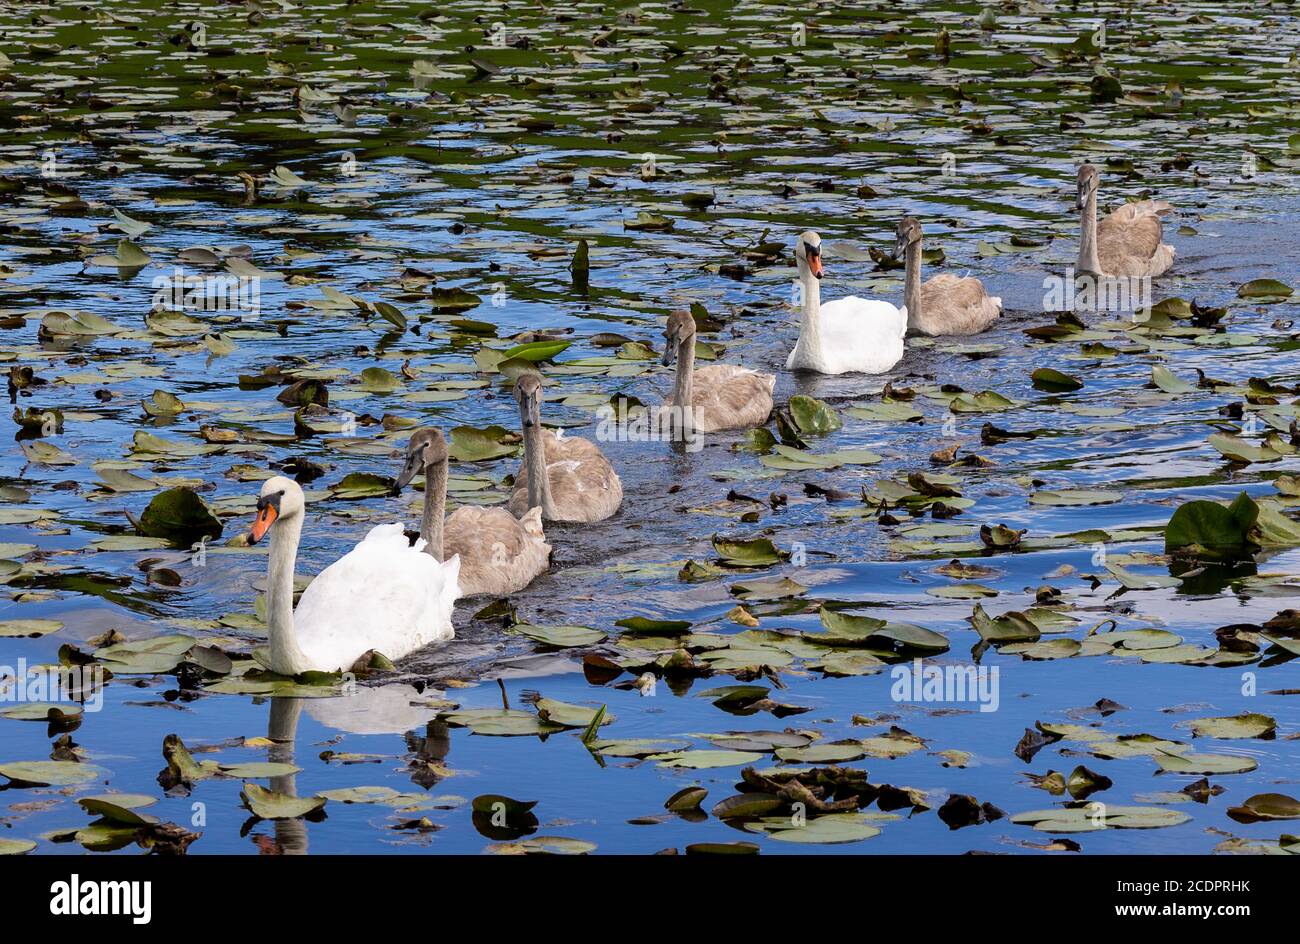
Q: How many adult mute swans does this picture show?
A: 2